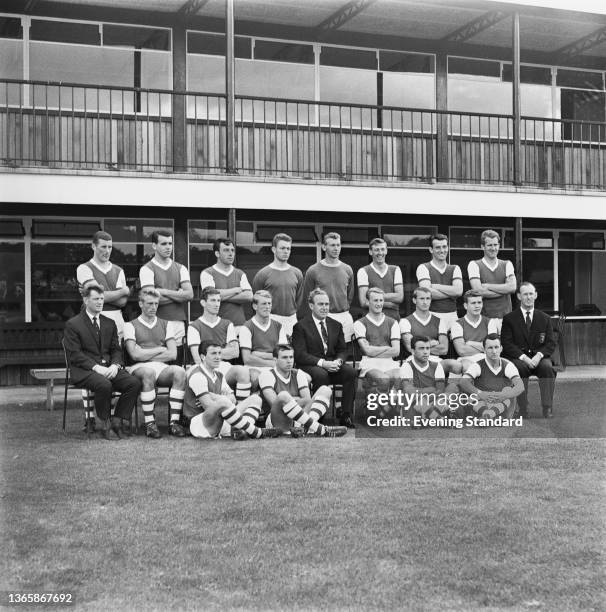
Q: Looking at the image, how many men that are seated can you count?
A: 13